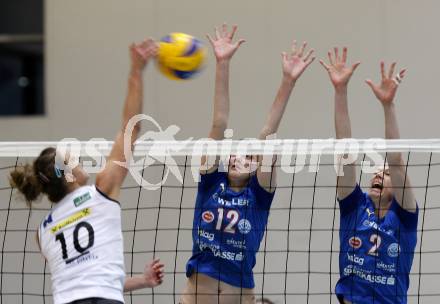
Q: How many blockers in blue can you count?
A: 2